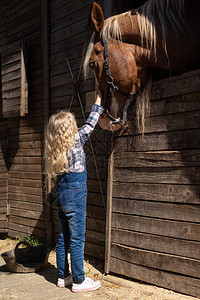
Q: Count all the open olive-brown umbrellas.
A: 0